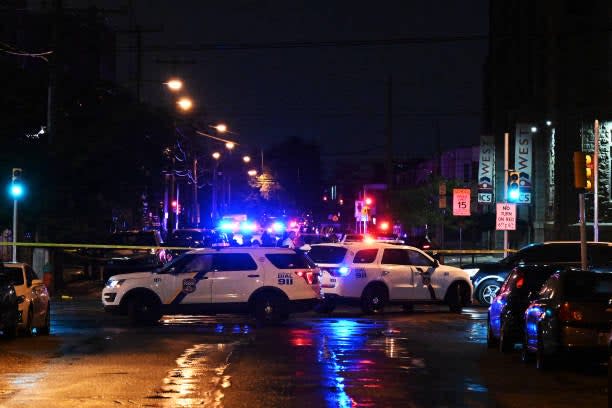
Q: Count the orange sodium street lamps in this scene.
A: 7